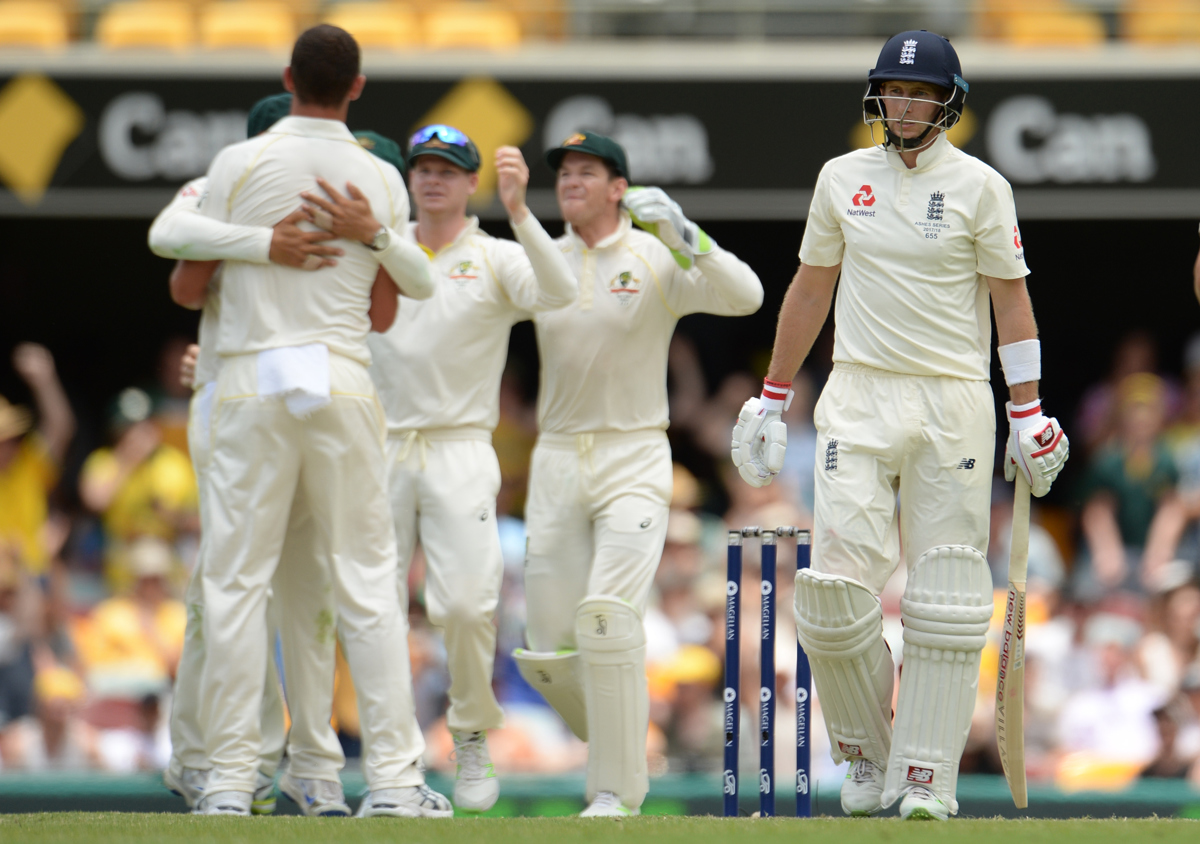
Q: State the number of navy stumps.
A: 3